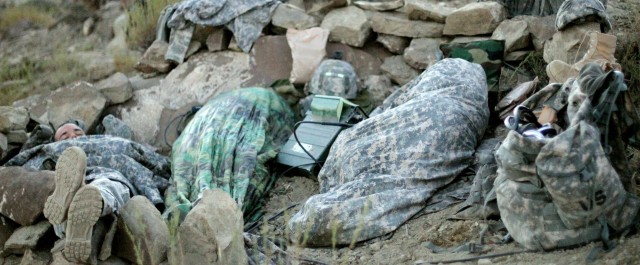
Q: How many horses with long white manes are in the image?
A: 0